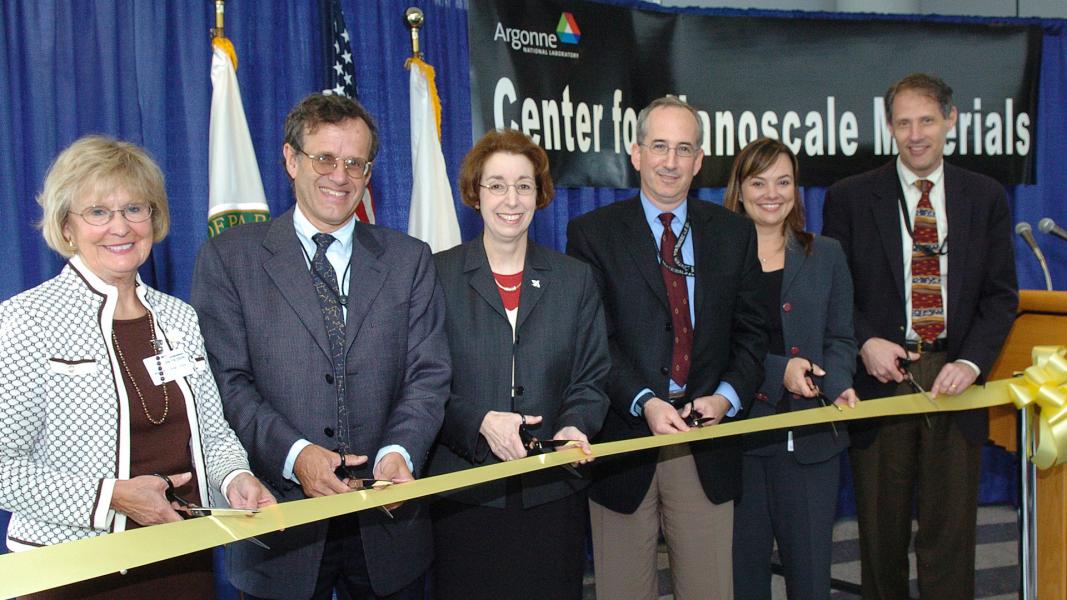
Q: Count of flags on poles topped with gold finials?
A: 2